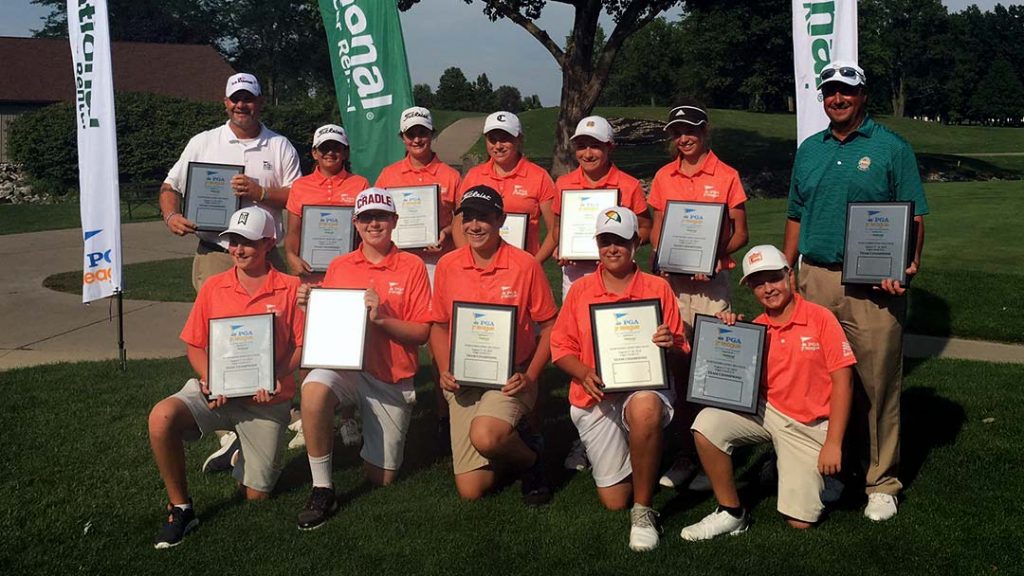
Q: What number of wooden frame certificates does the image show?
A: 12